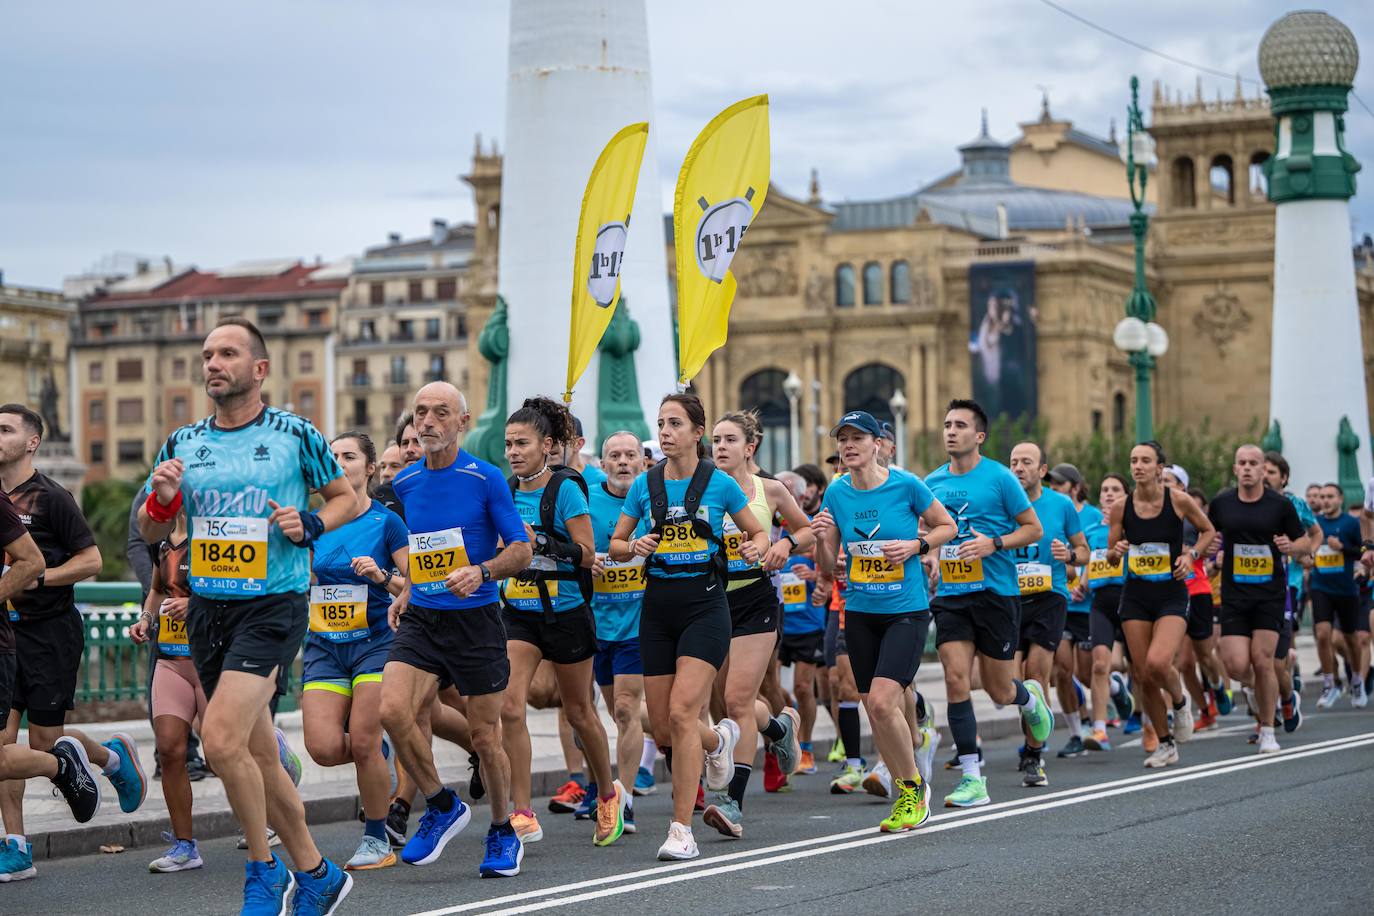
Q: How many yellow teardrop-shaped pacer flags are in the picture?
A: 2